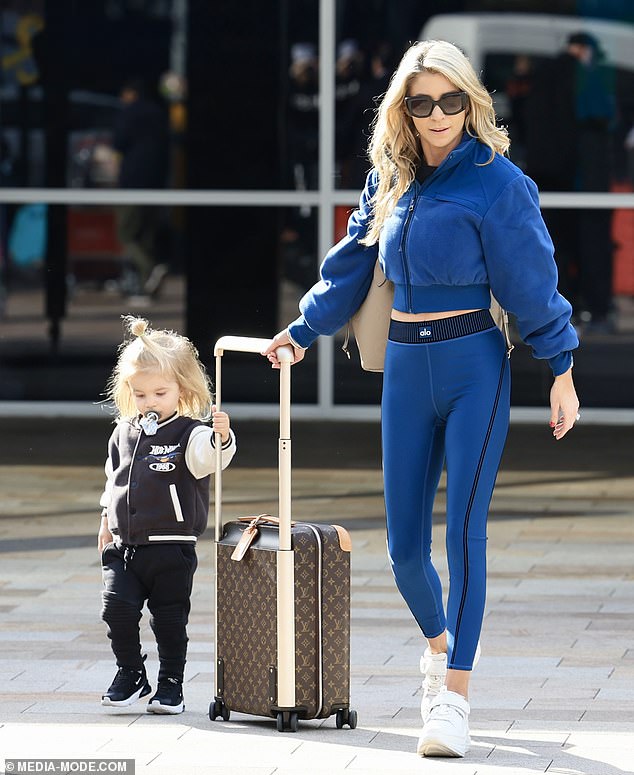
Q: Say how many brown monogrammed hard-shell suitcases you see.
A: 1